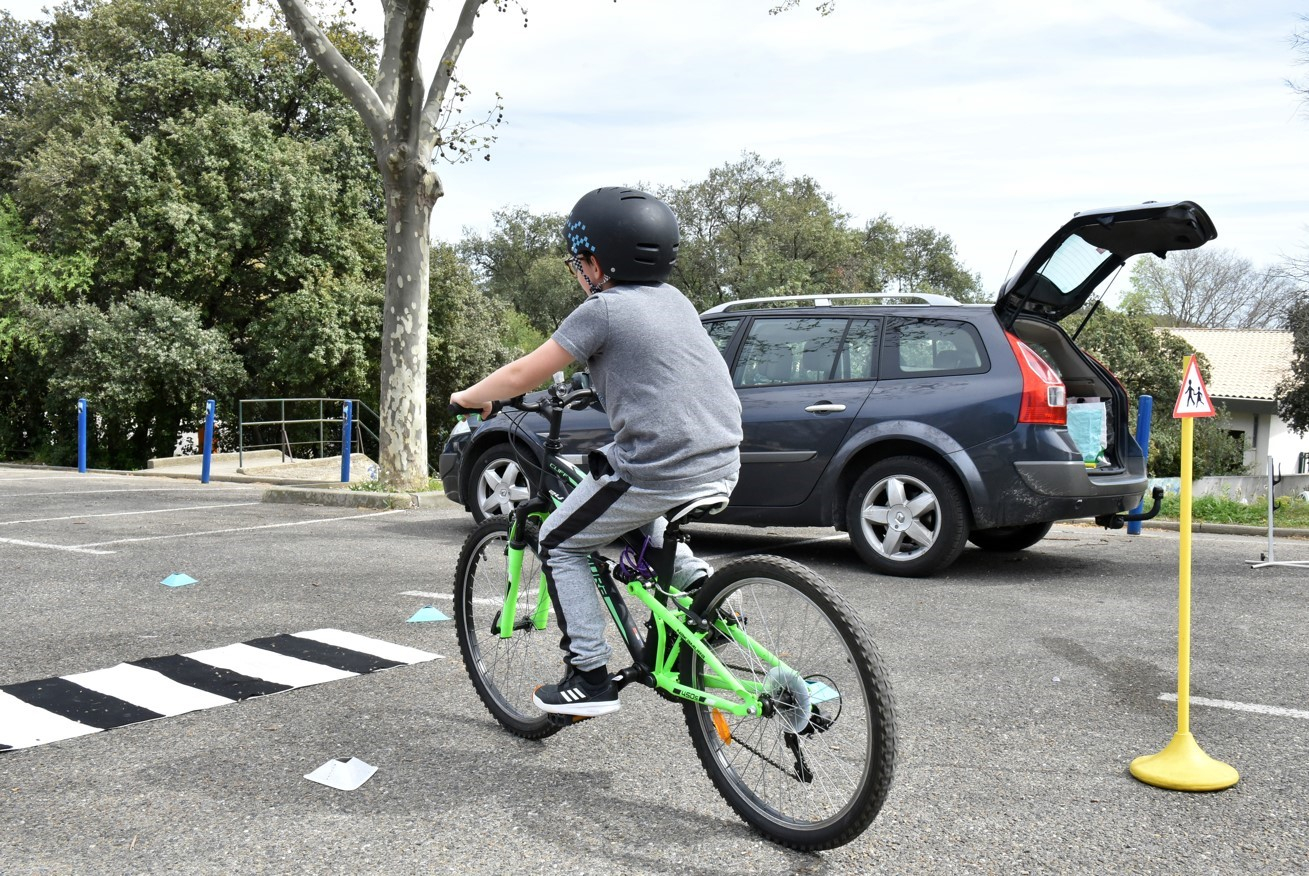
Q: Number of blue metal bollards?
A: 4